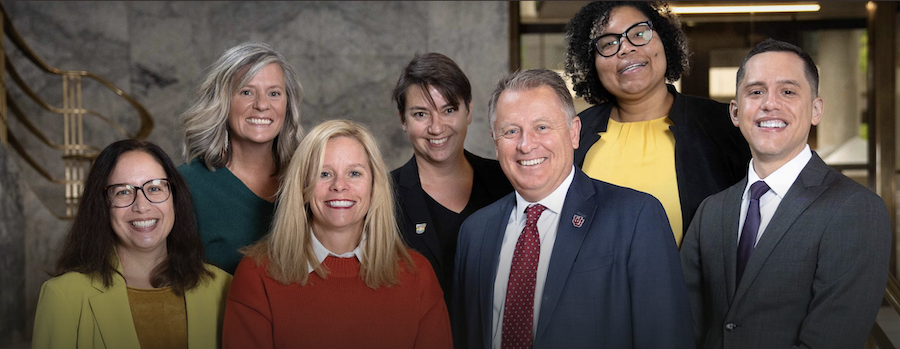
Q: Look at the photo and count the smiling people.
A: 7